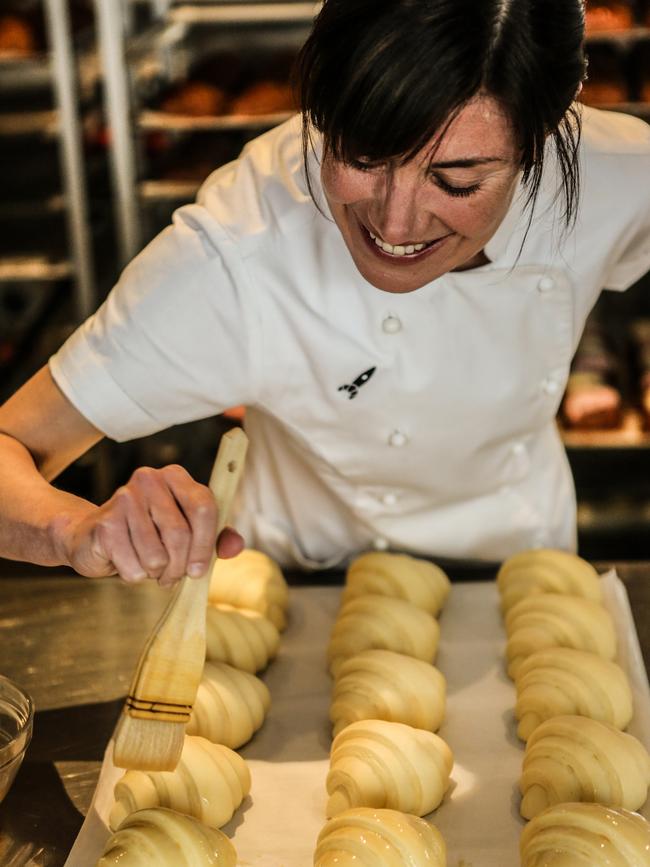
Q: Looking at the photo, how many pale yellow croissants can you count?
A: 15